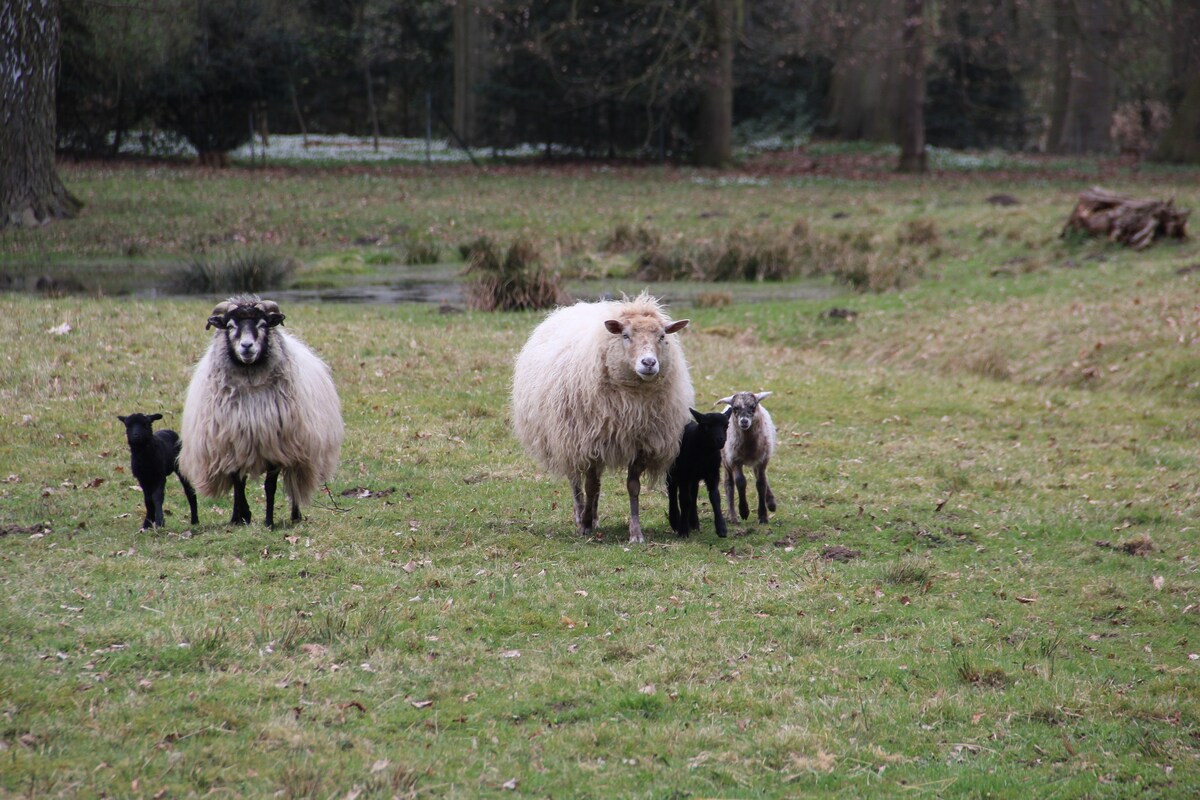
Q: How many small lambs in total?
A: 3